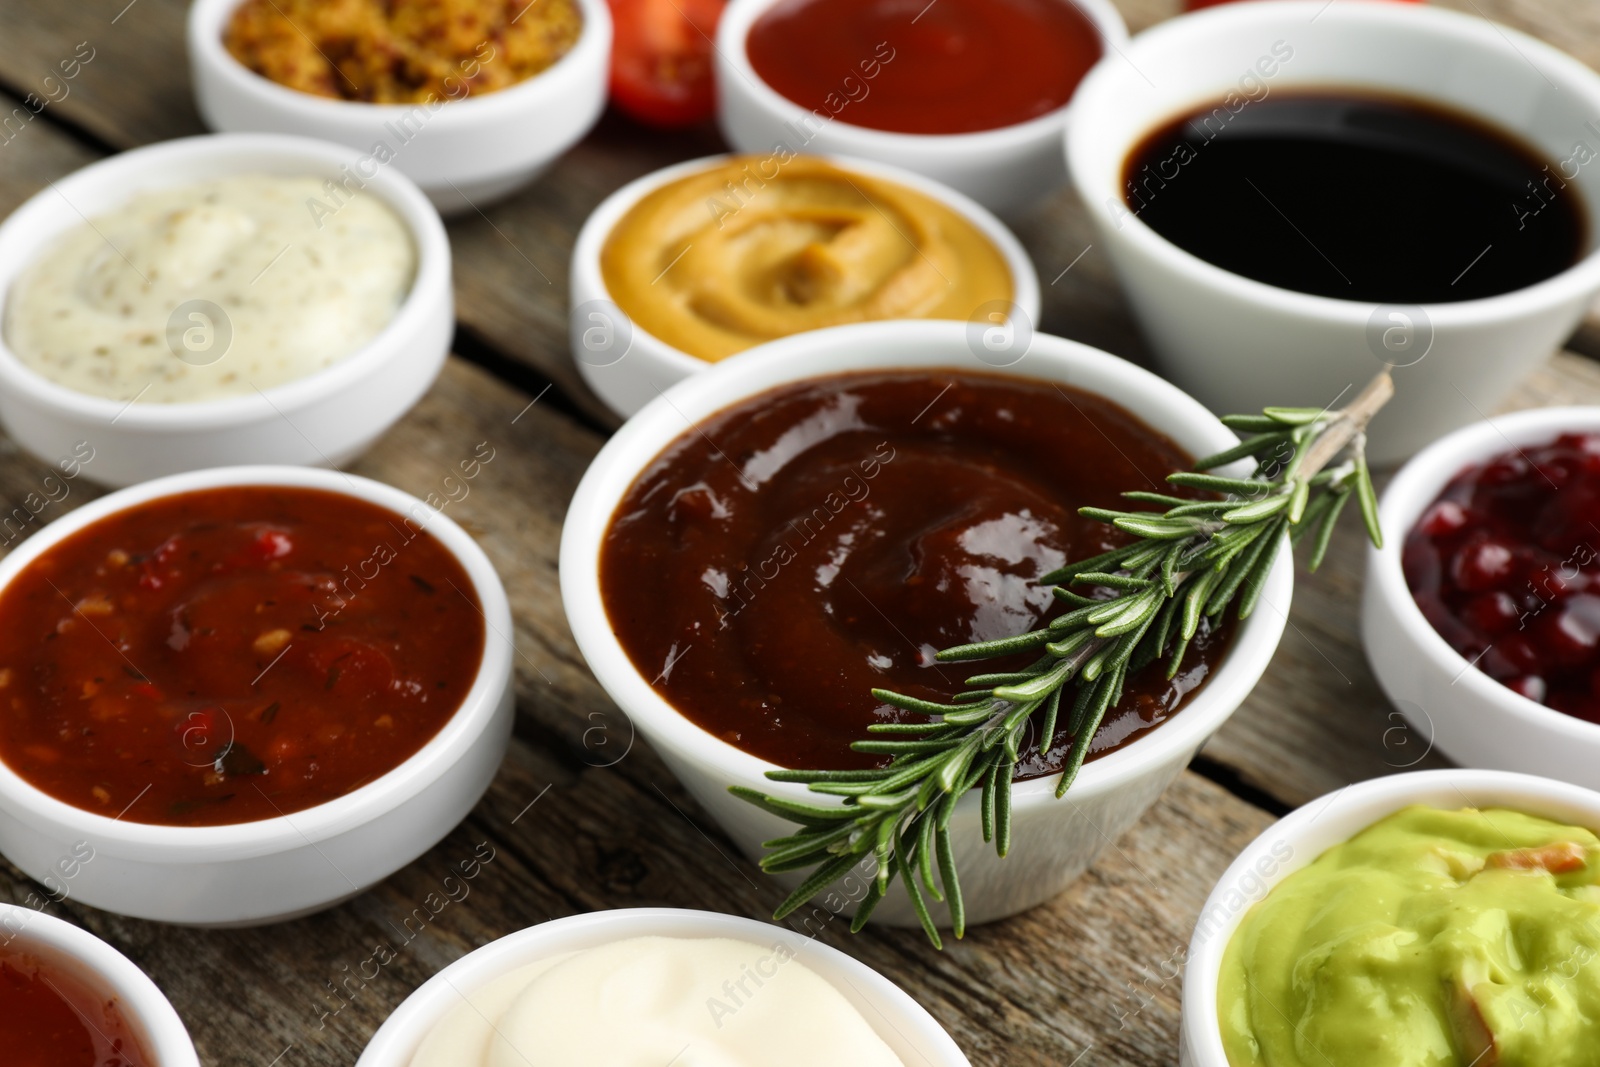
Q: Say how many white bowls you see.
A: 11